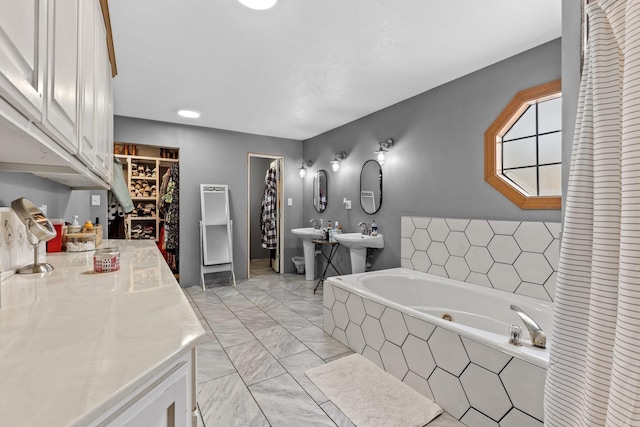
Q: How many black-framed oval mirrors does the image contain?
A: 2